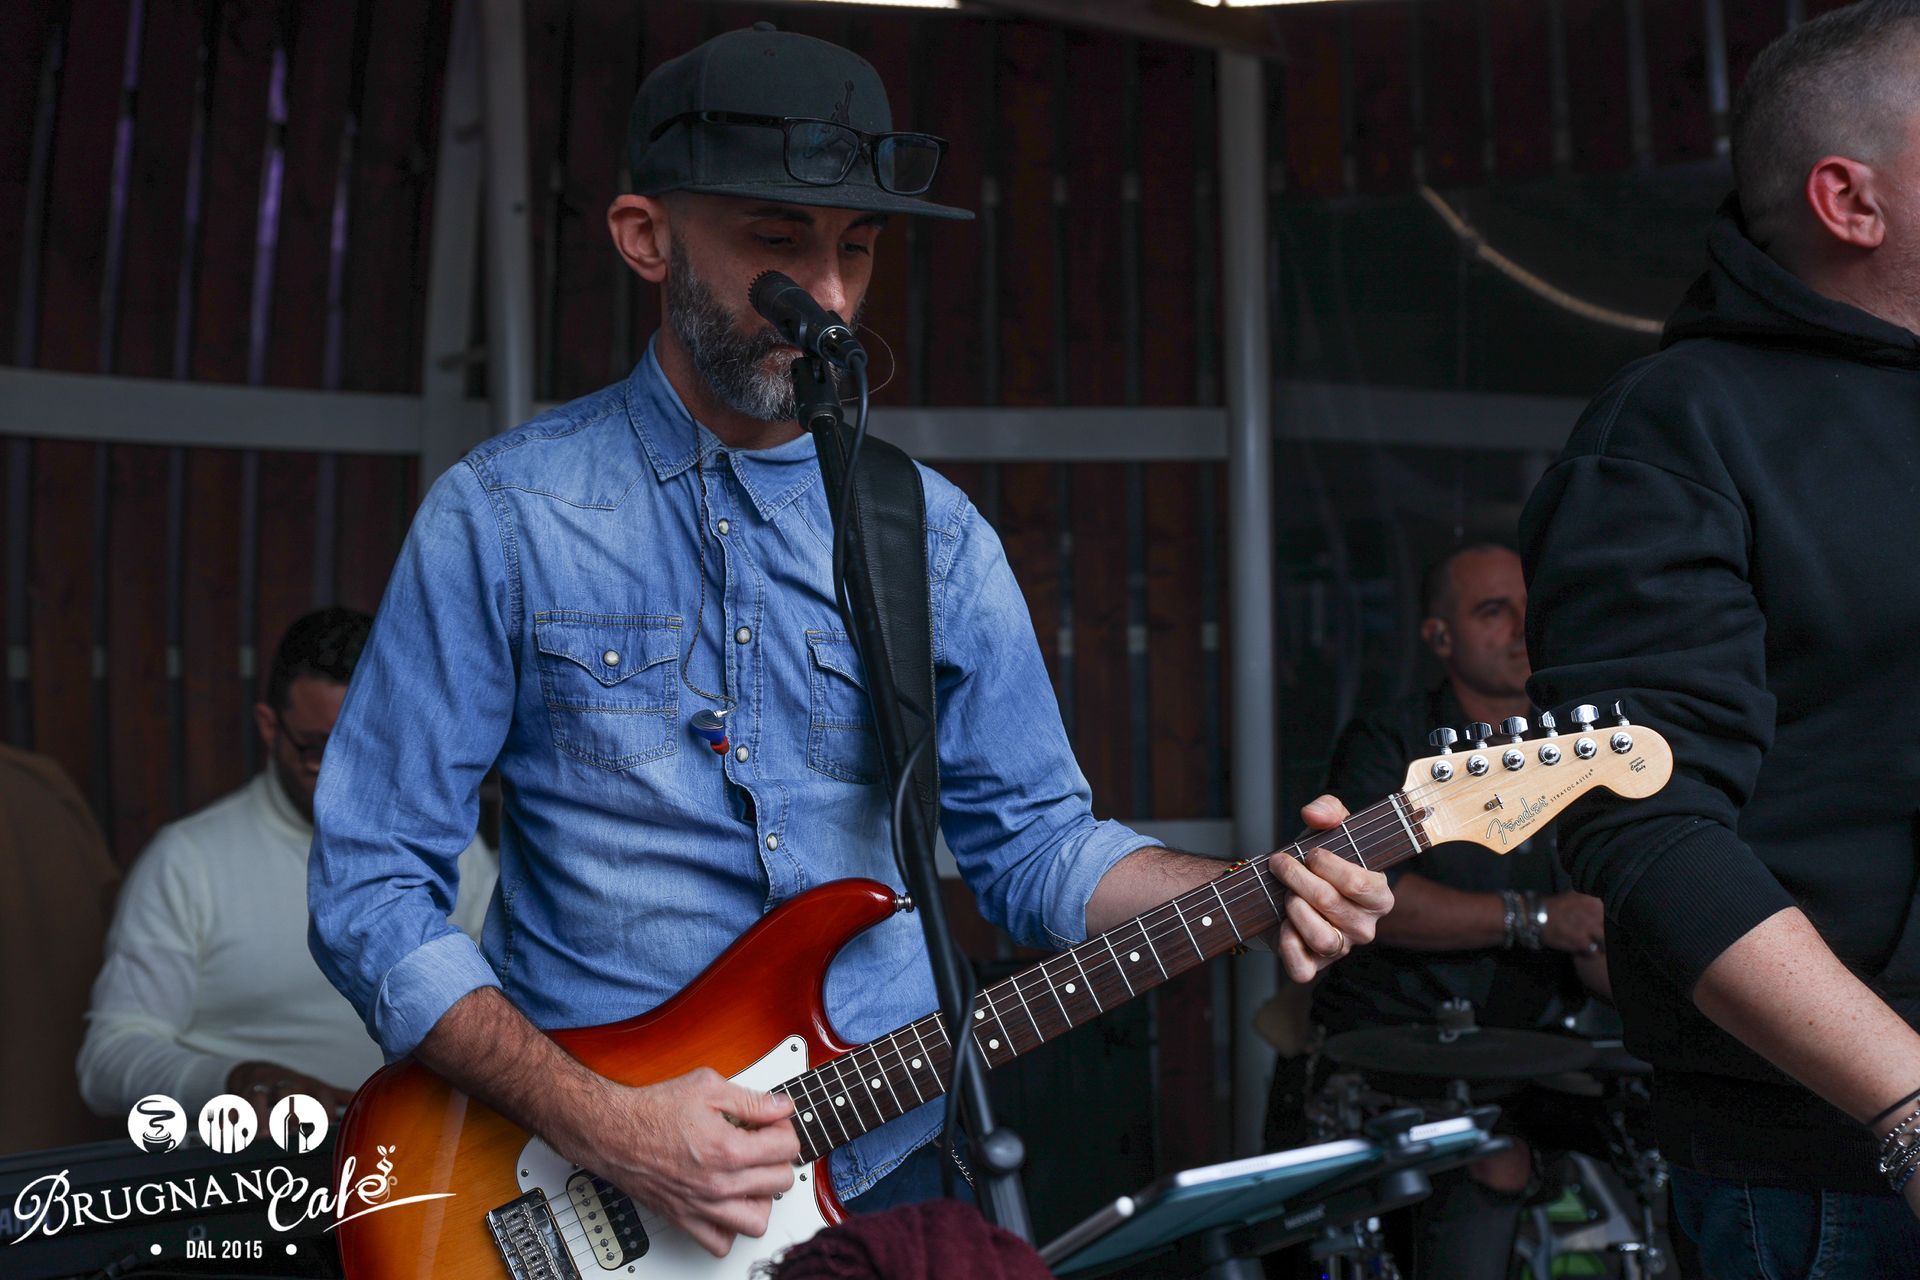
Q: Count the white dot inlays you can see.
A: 9